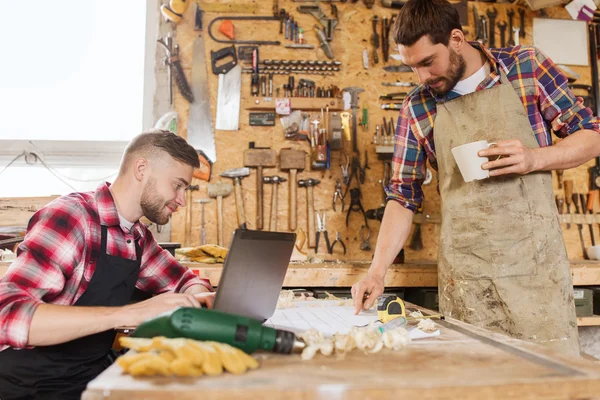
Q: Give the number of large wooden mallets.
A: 2